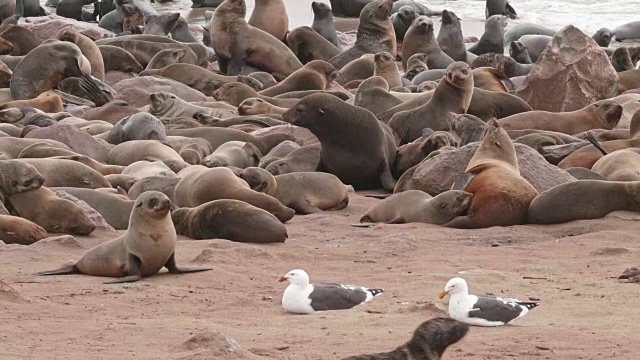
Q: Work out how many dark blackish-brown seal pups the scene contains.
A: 1